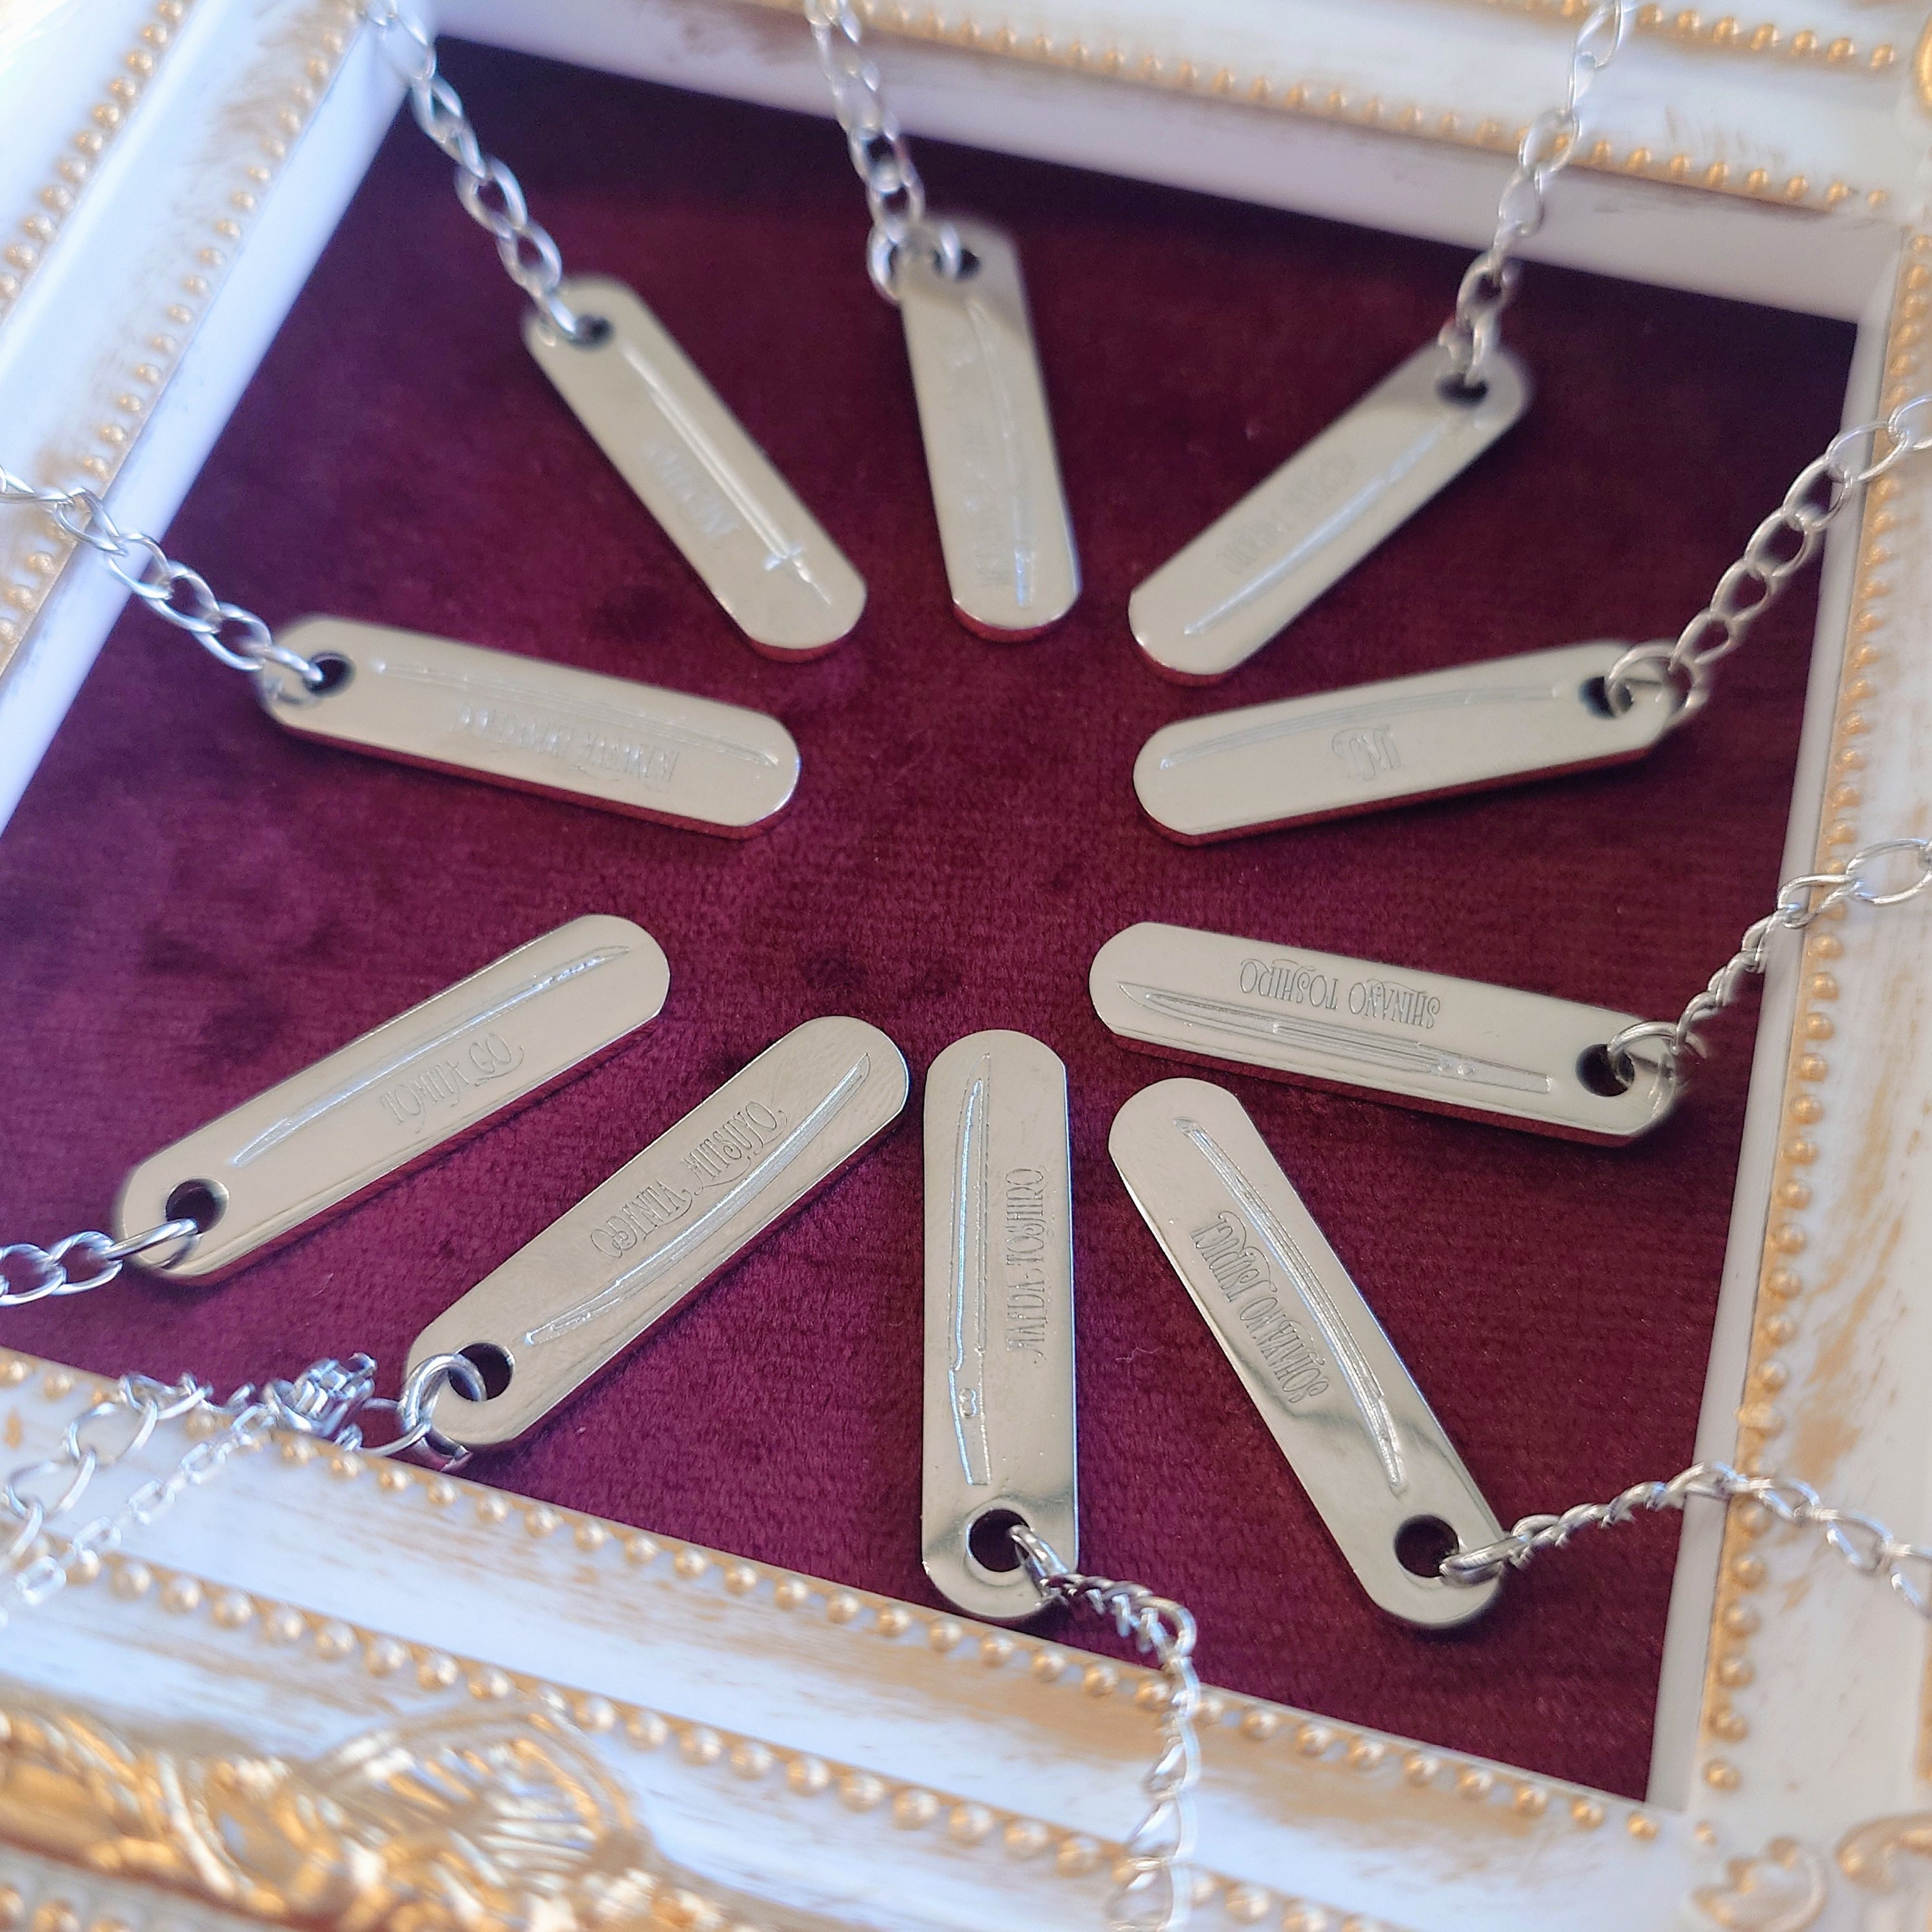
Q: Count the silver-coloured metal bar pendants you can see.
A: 10